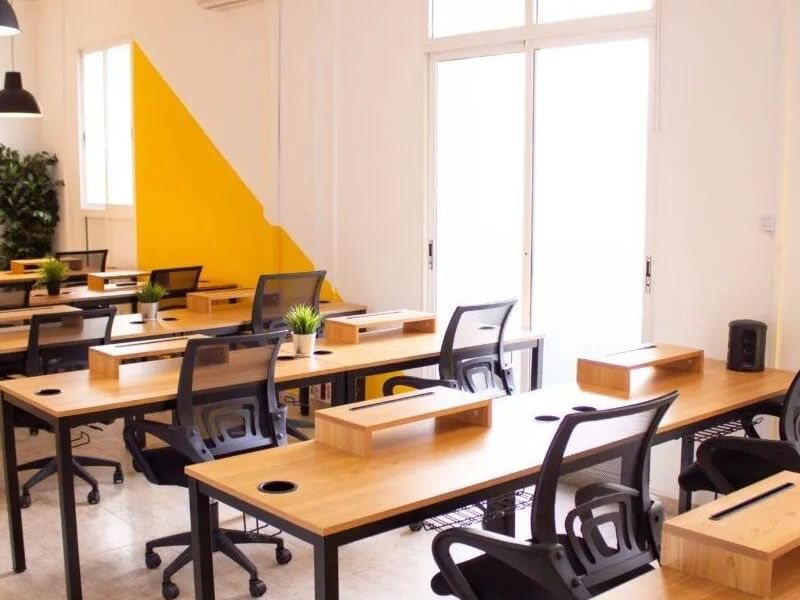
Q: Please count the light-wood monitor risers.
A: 9